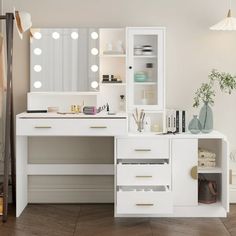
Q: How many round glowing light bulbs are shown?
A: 10